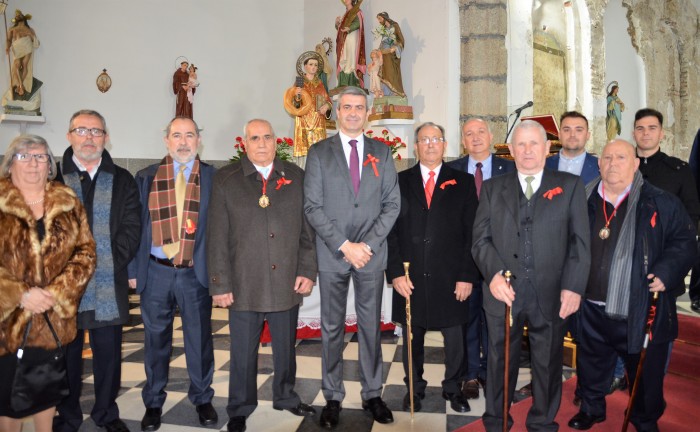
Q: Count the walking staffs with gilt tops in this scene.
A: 3